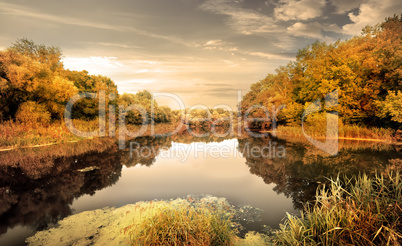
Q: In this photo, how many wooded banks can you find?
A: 2